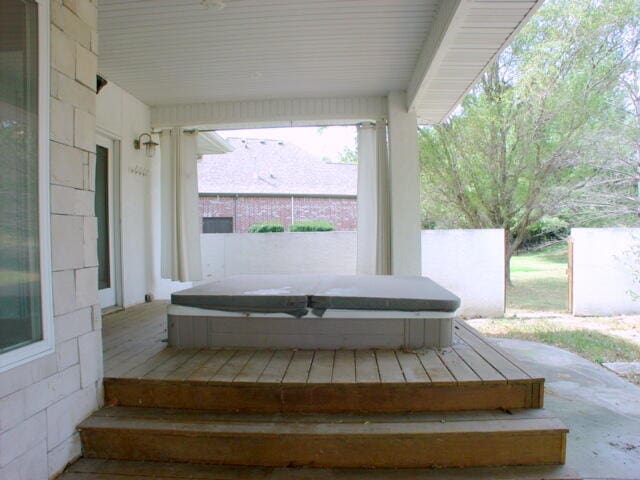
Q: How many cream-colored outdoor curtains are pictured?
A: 2